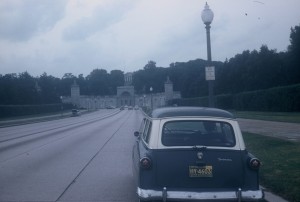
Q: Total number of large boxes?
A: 0